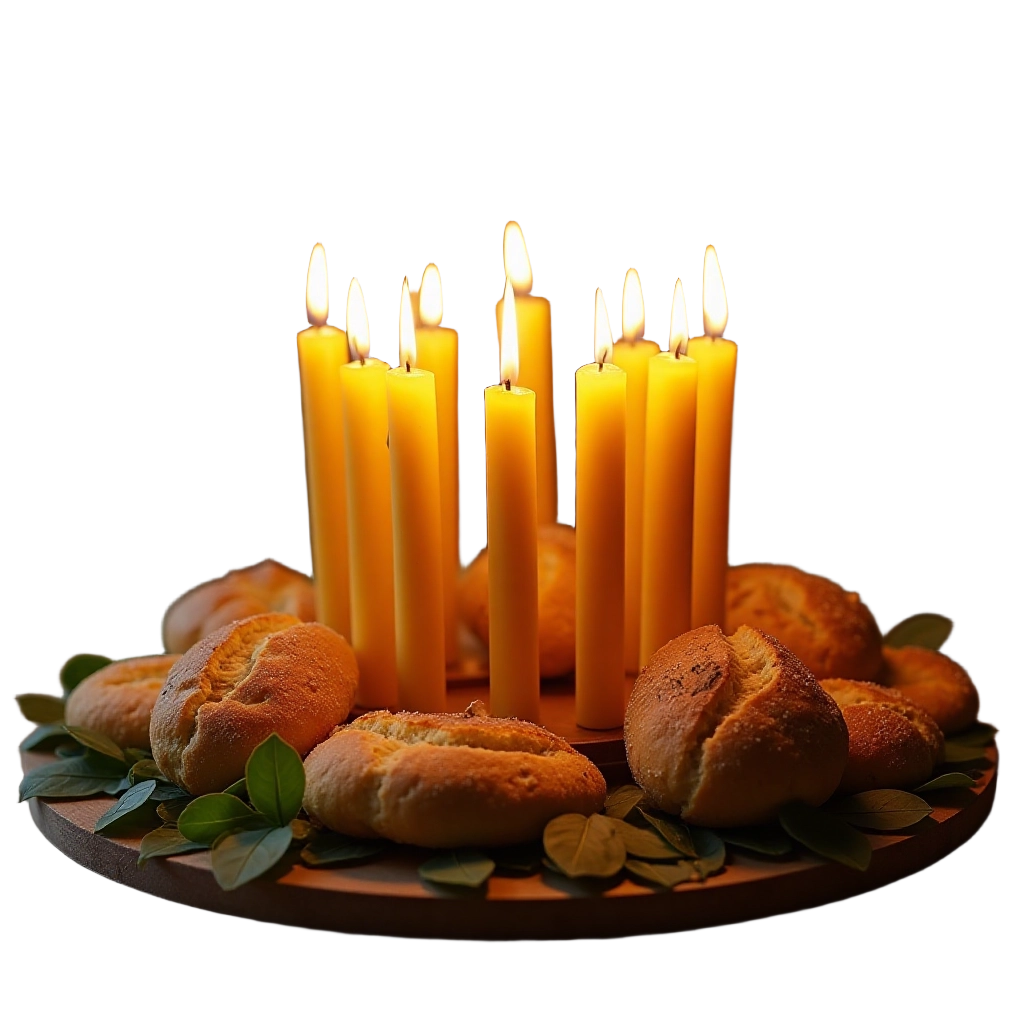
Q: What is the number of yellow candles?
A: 10